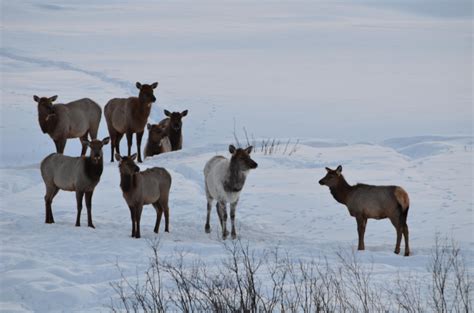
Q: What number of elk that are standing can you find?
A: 6